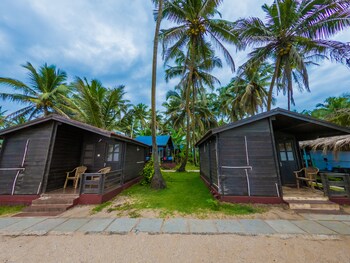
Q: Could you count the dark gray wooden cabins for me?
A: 2